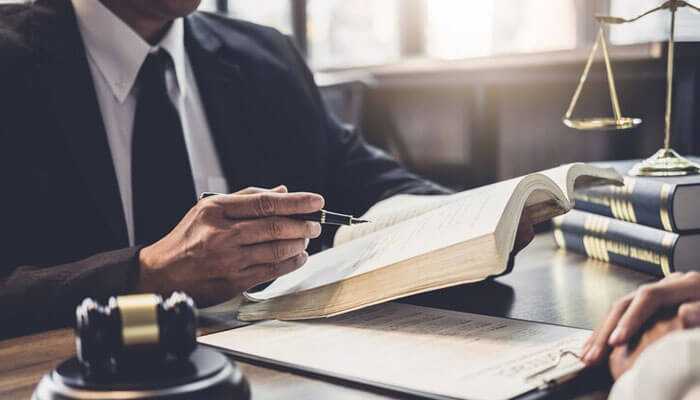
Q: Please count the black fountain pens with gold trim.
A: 1